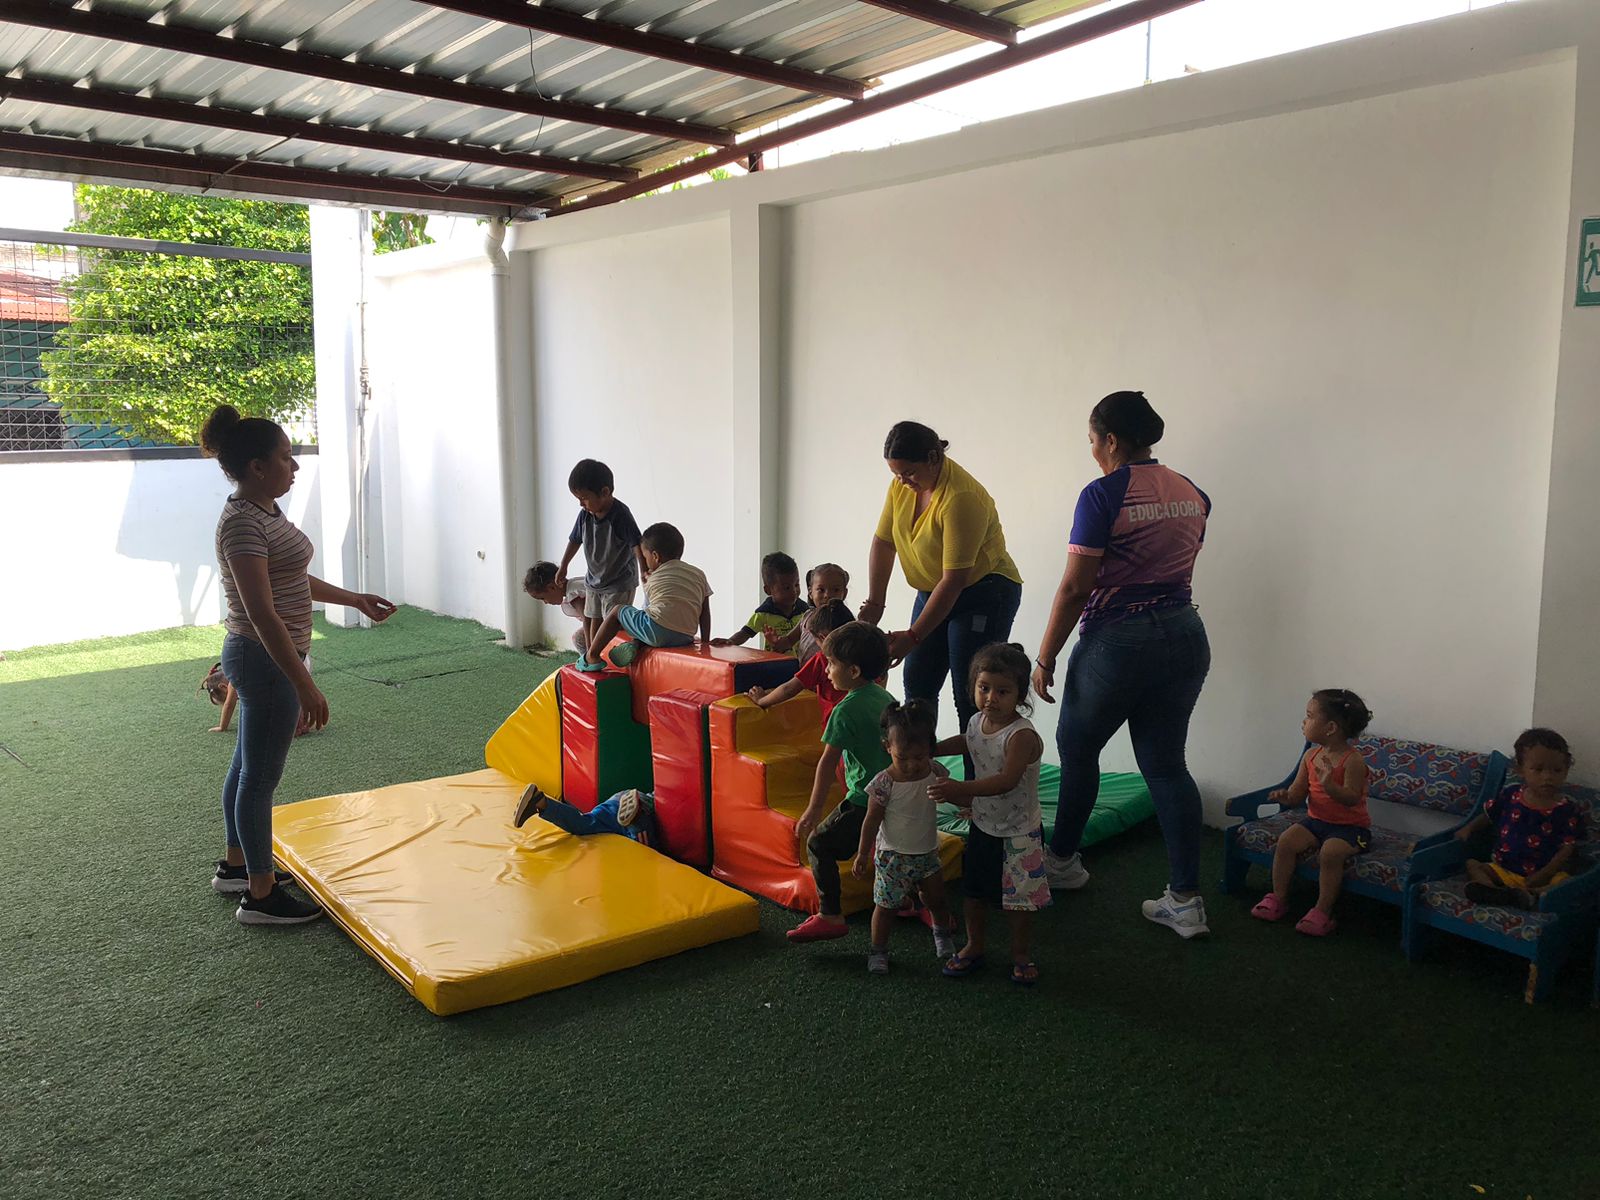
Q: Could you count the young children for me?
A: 13